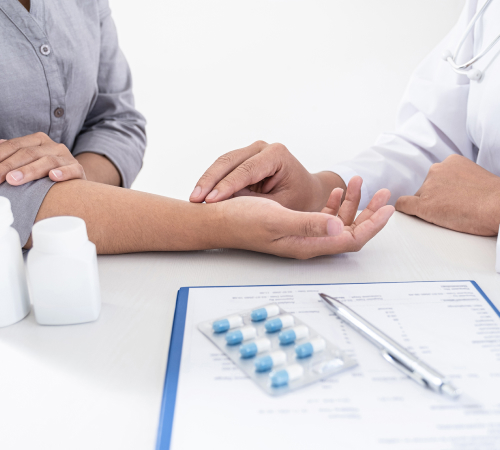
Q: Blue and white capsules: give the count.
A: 9